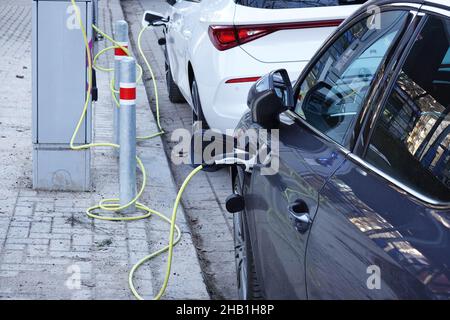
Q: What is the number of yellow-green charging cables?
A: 2